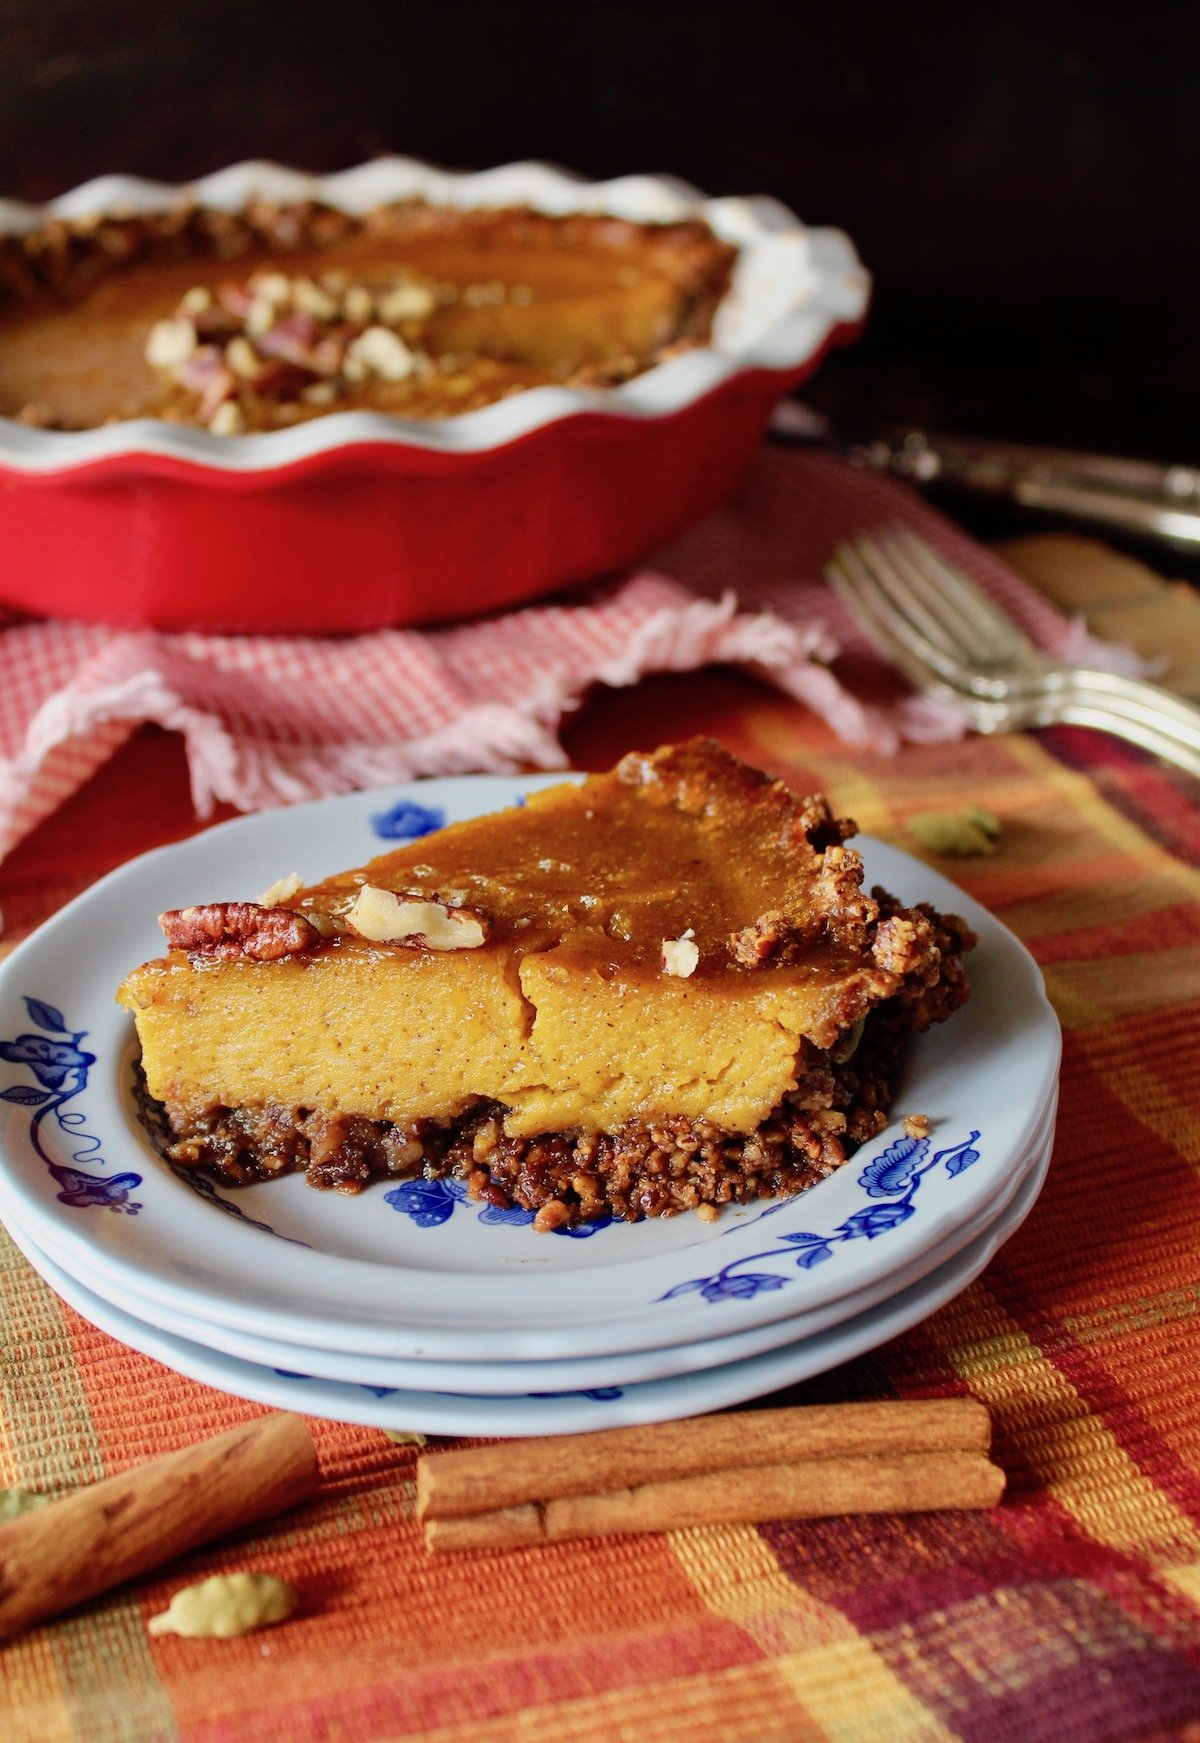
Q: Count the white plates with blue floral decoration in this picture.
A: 3